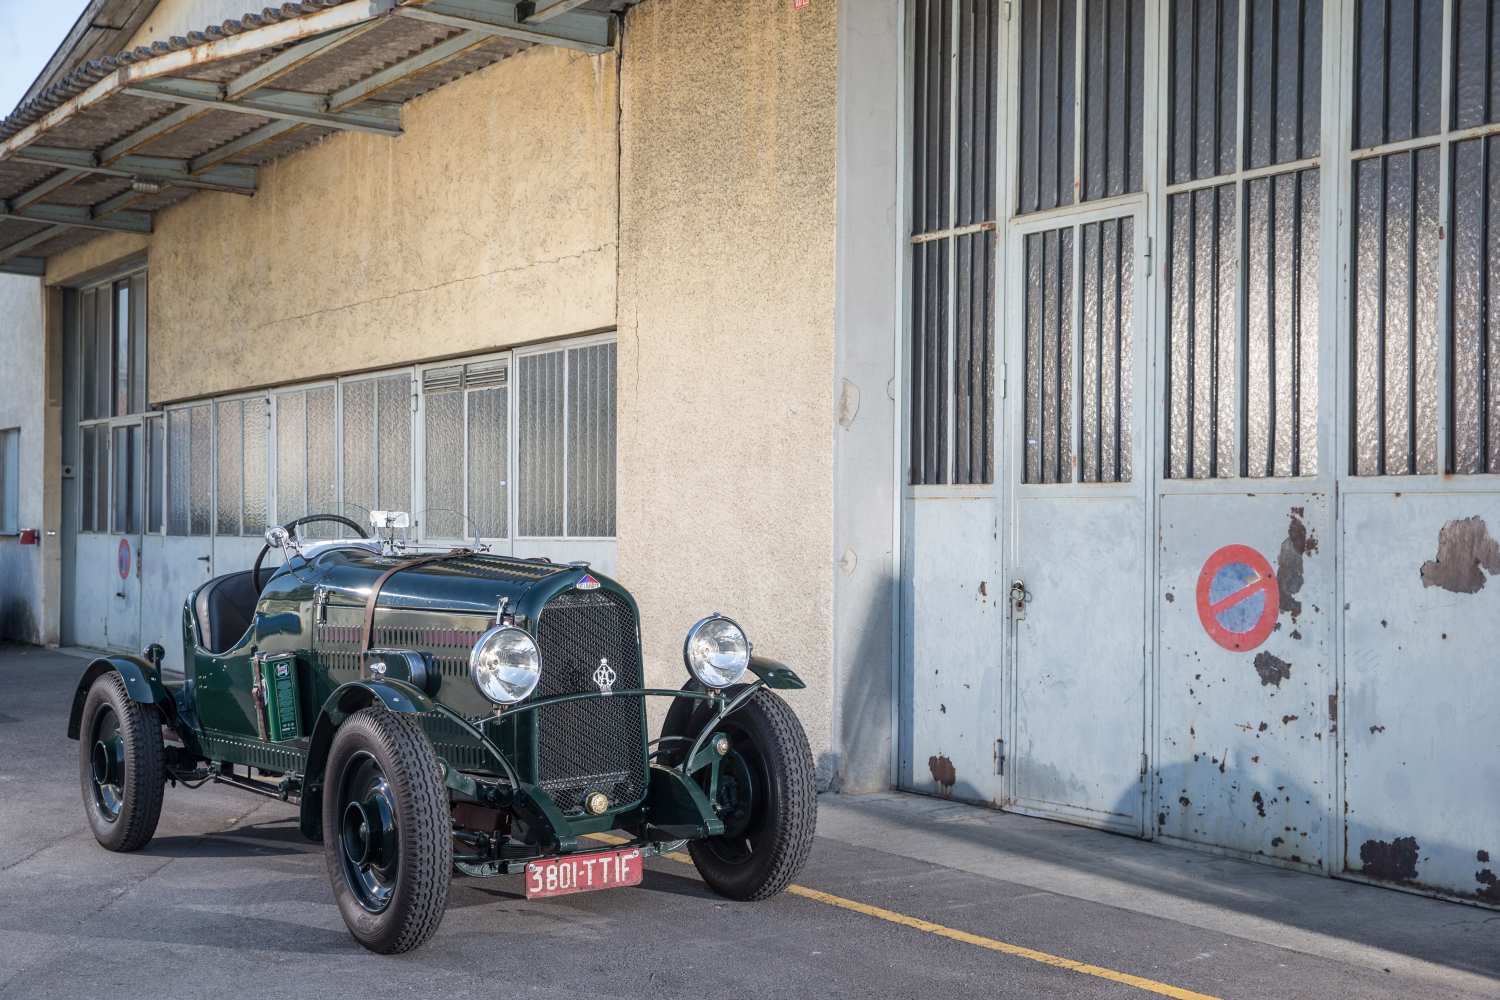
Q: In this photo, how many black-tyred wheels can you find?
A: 3